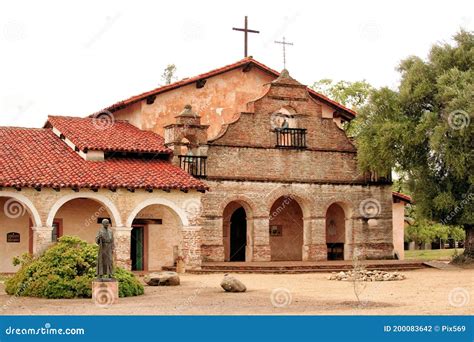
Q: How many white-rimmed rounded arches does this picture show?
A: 3